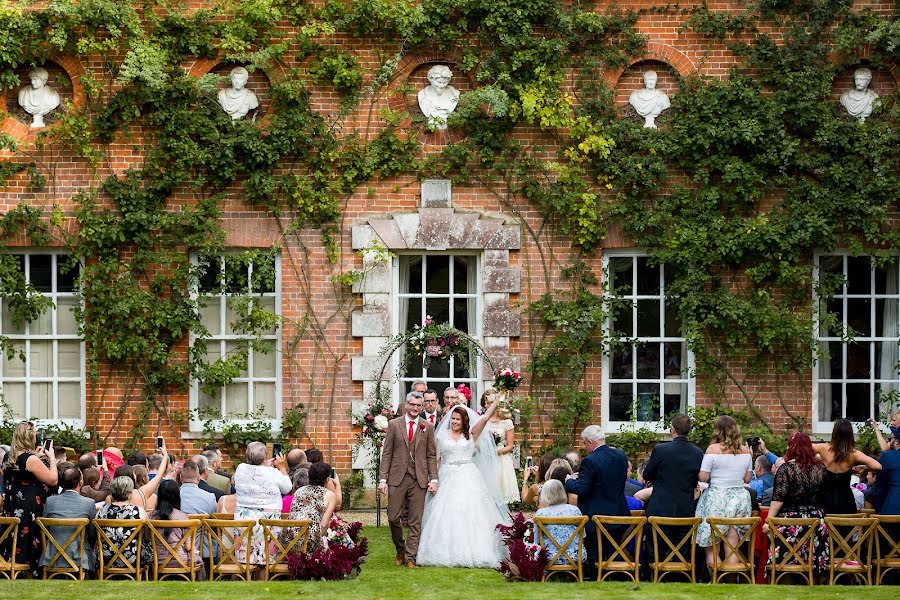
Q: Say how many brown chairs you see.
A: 13